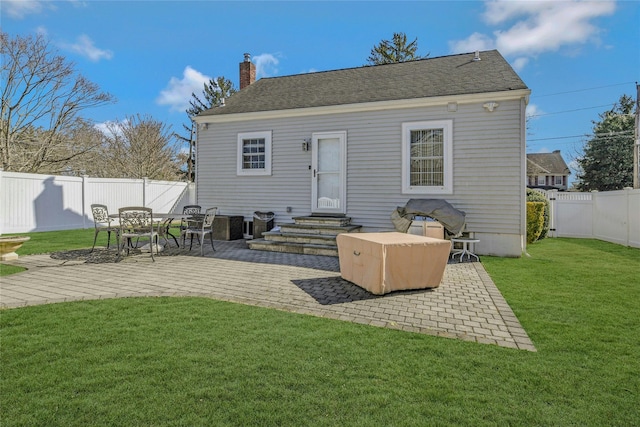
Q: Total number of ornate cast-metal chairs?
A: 4